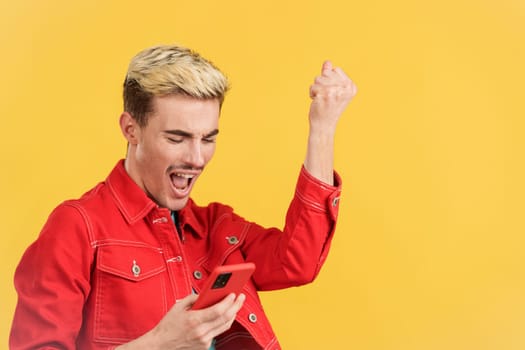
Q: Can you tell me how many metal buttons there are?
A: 5